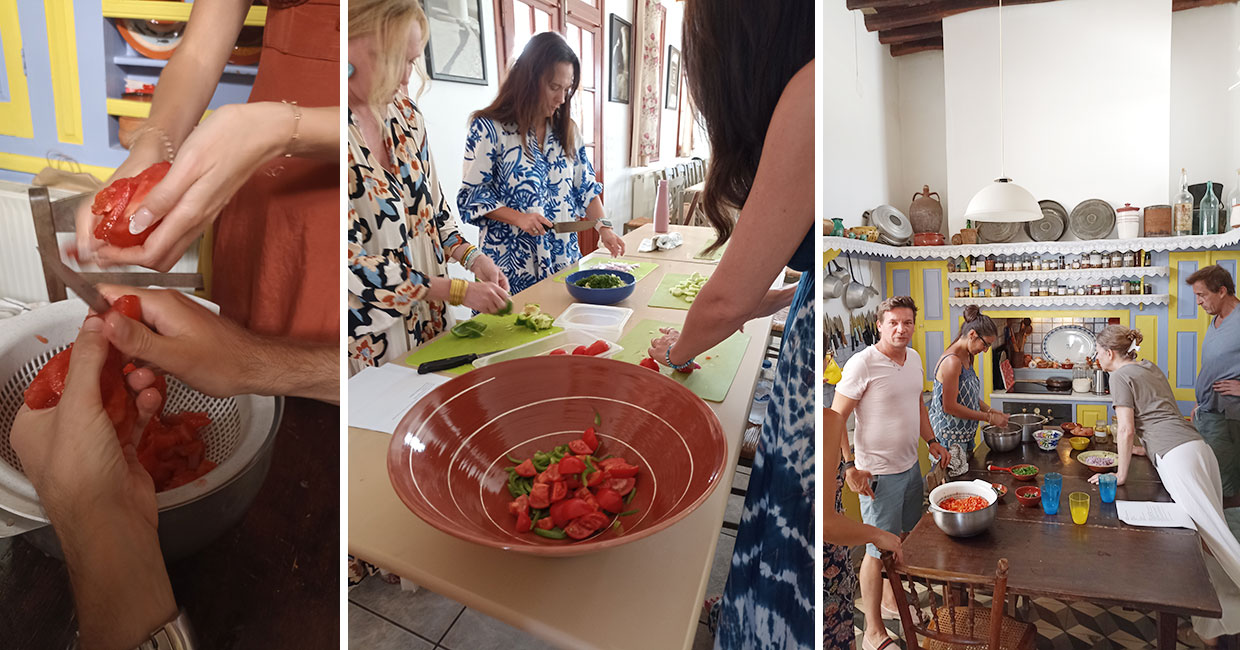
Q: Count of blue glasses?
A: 3